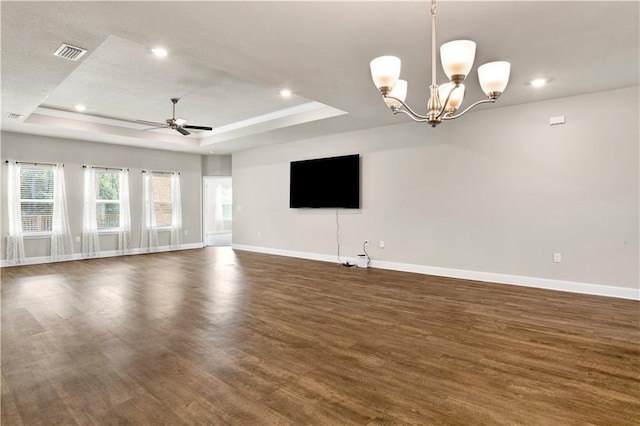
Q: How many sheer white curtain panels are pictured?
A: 6